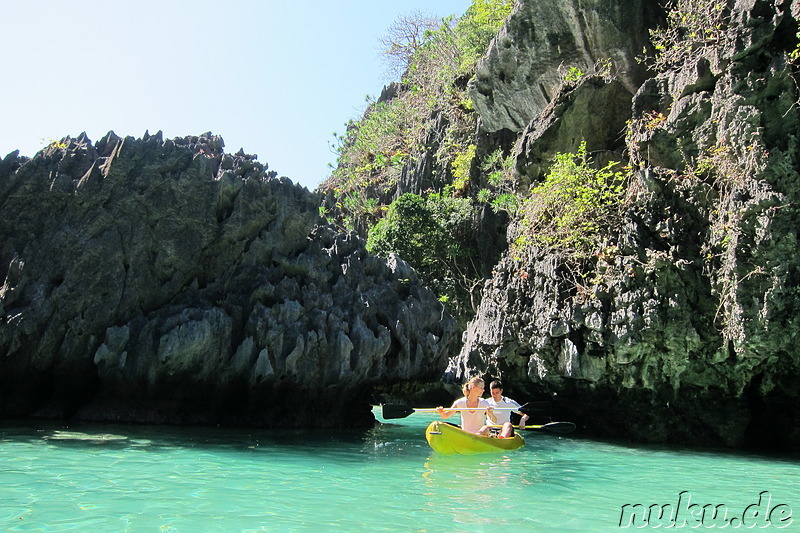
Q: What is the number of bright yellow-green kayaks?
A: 1